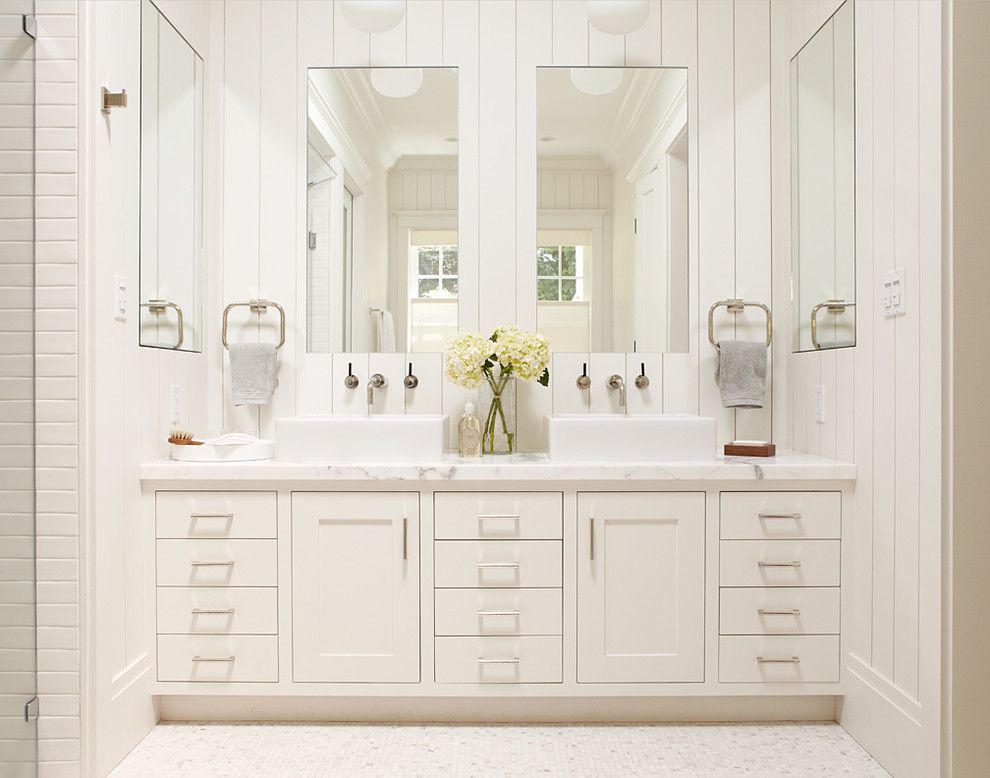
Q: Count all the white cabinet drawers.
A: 12